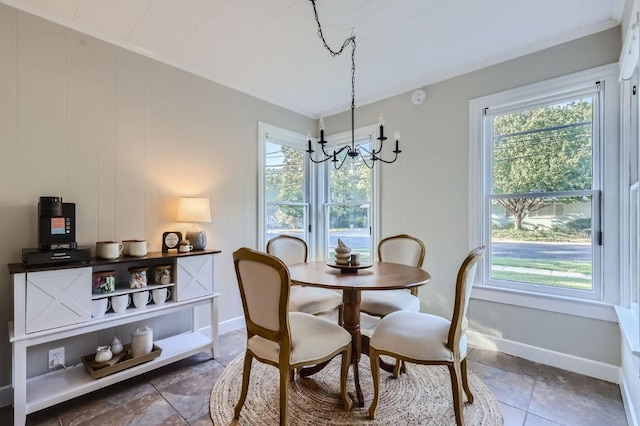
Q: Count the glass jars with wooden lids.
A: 3